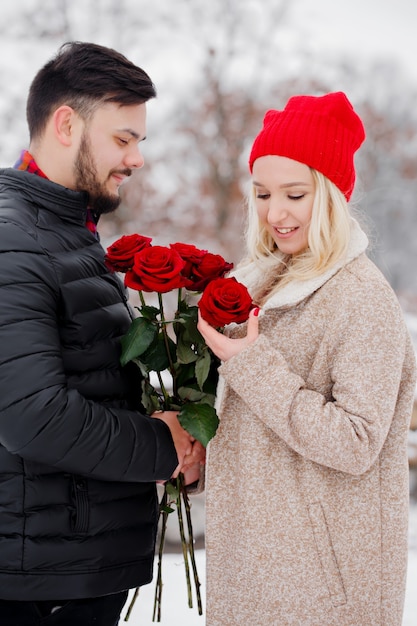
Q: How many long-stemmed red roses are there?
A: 5